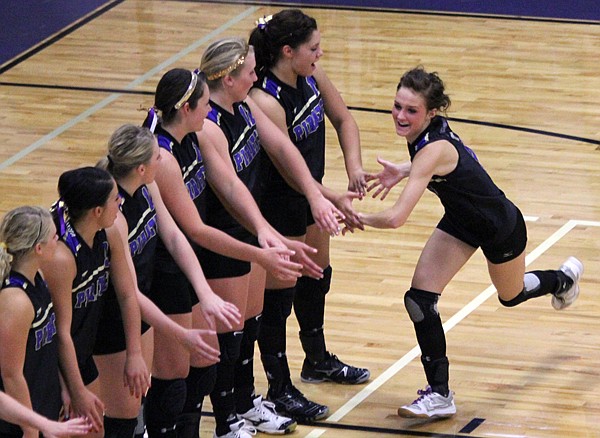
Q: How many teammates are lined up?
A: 6